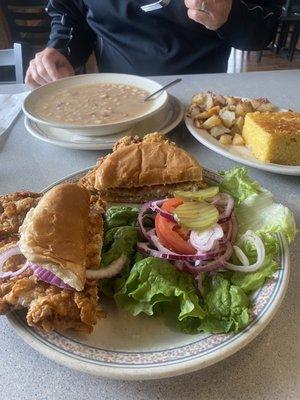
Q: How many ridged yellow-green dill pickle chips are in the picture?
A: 2